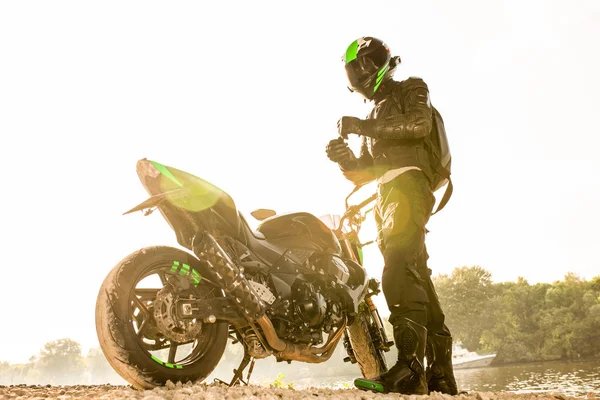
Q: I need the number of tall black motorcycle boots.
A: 2